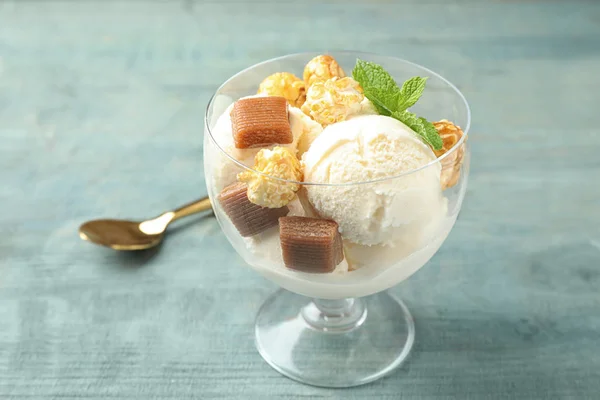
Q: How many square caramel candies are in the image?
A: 3